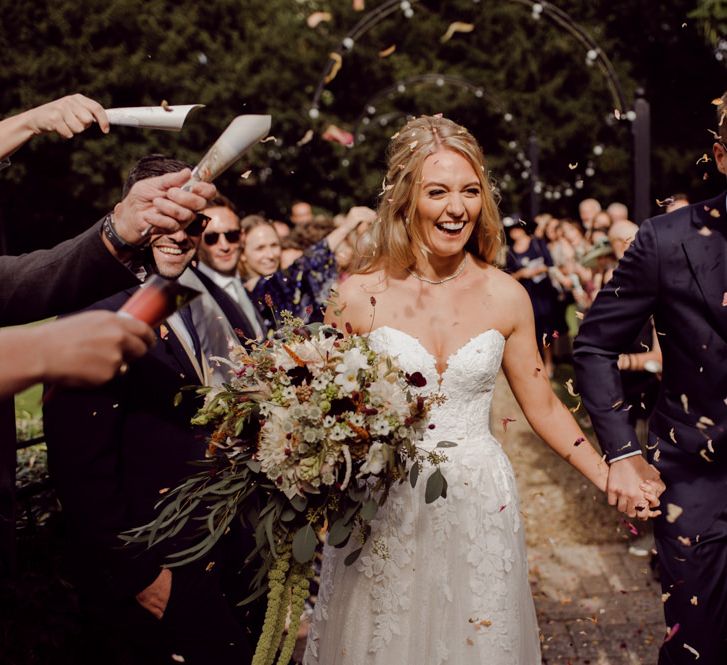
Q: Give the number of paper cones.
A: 3